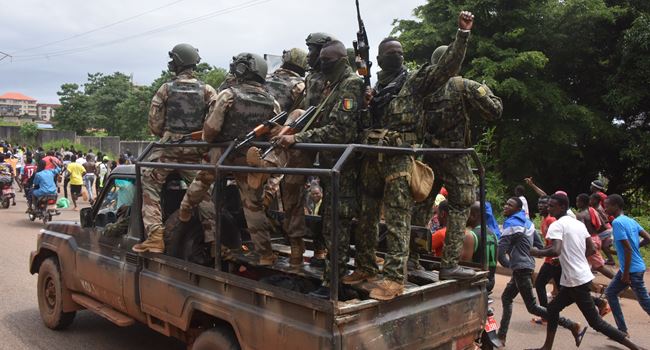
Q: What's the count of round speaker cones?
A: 0